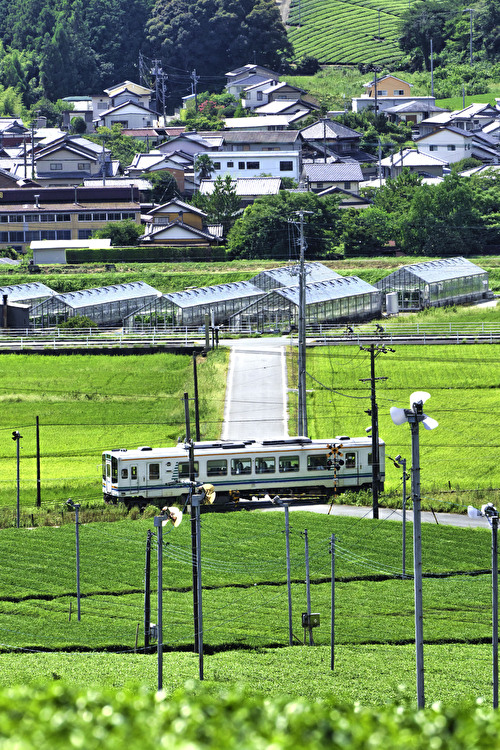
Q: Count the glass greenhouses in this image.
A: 6